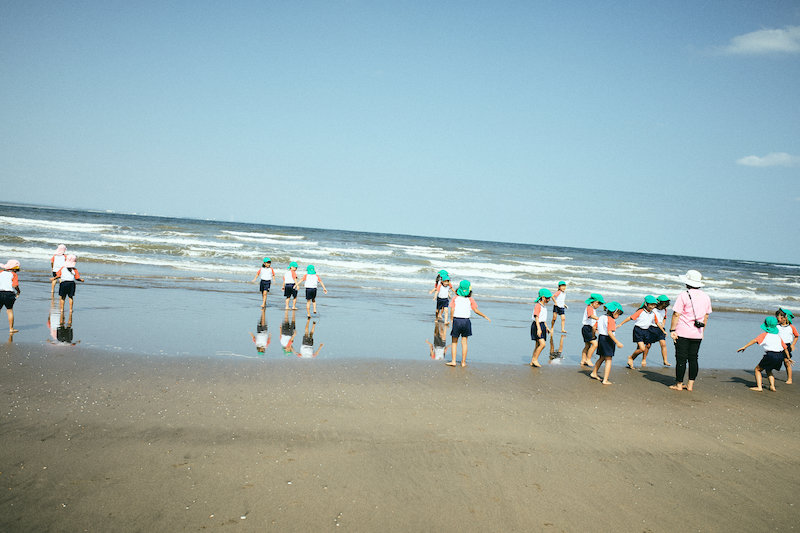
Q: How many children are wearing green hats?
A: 14